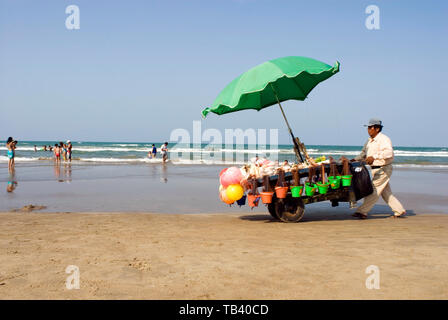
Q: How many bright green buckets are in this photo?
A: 5